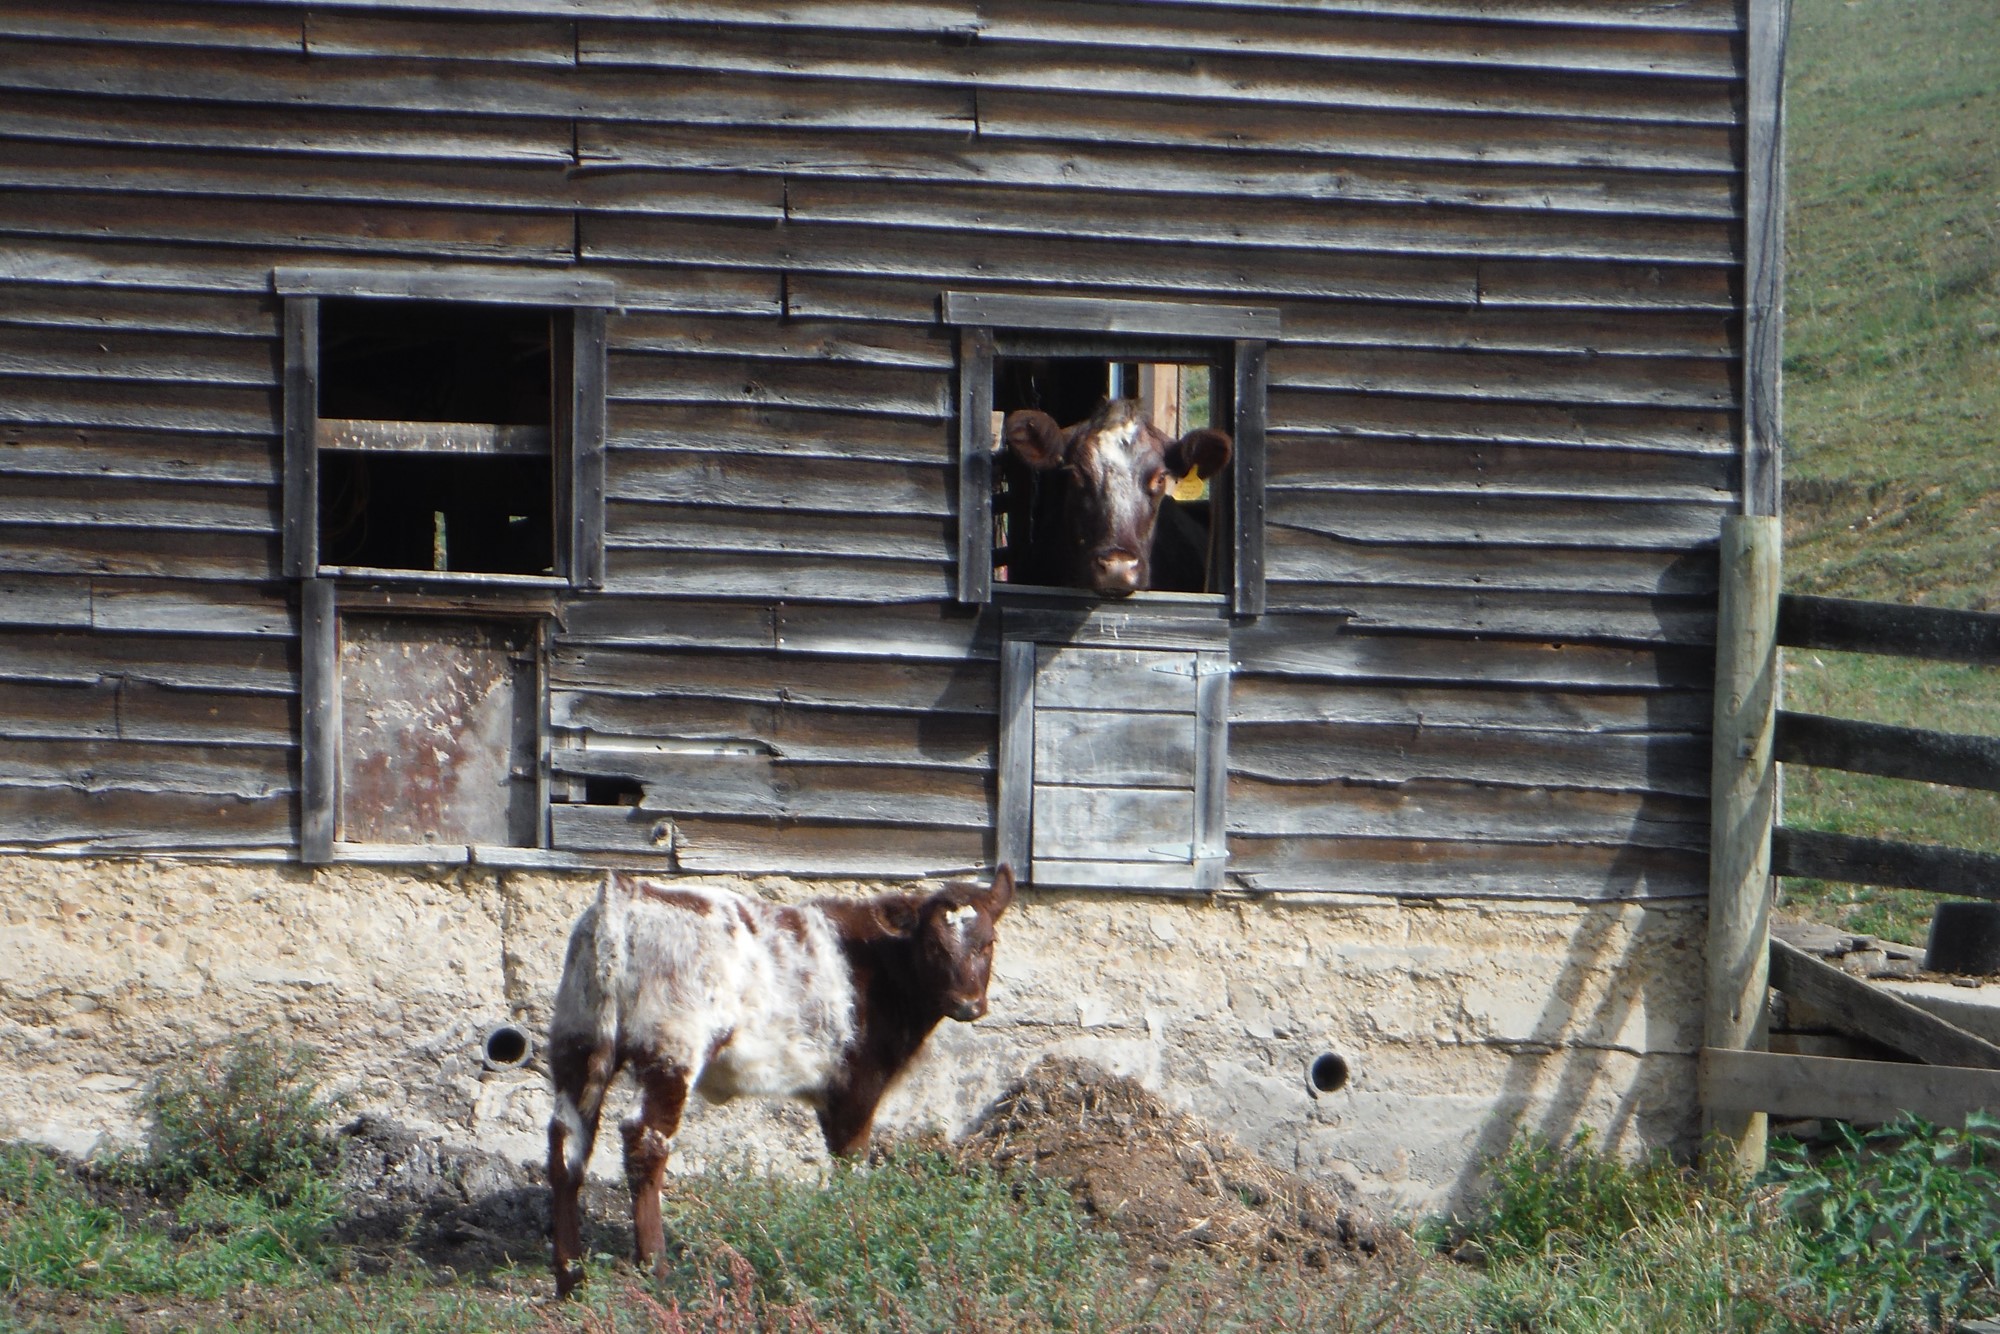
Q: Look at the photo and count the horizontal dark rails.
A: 3